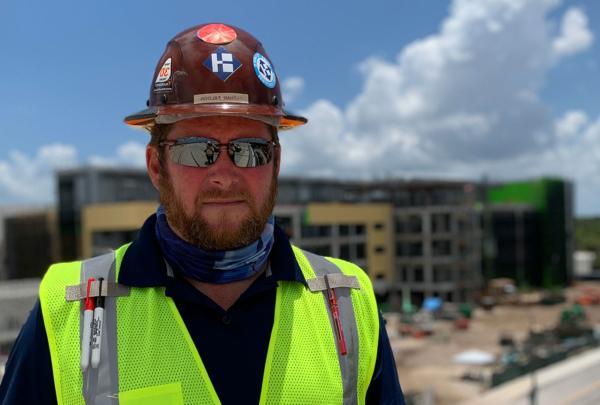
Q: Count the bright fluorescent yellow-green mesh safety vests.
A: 1